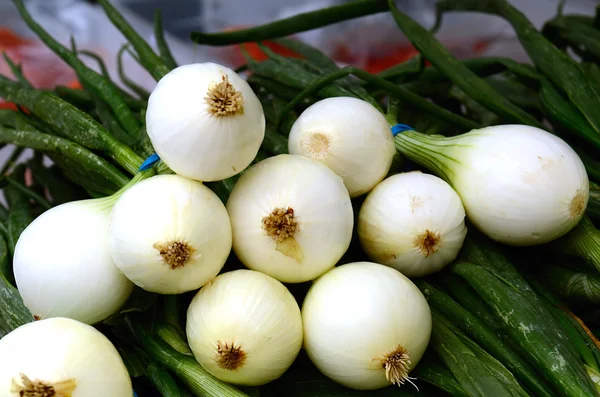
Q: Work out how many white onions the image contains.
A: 10